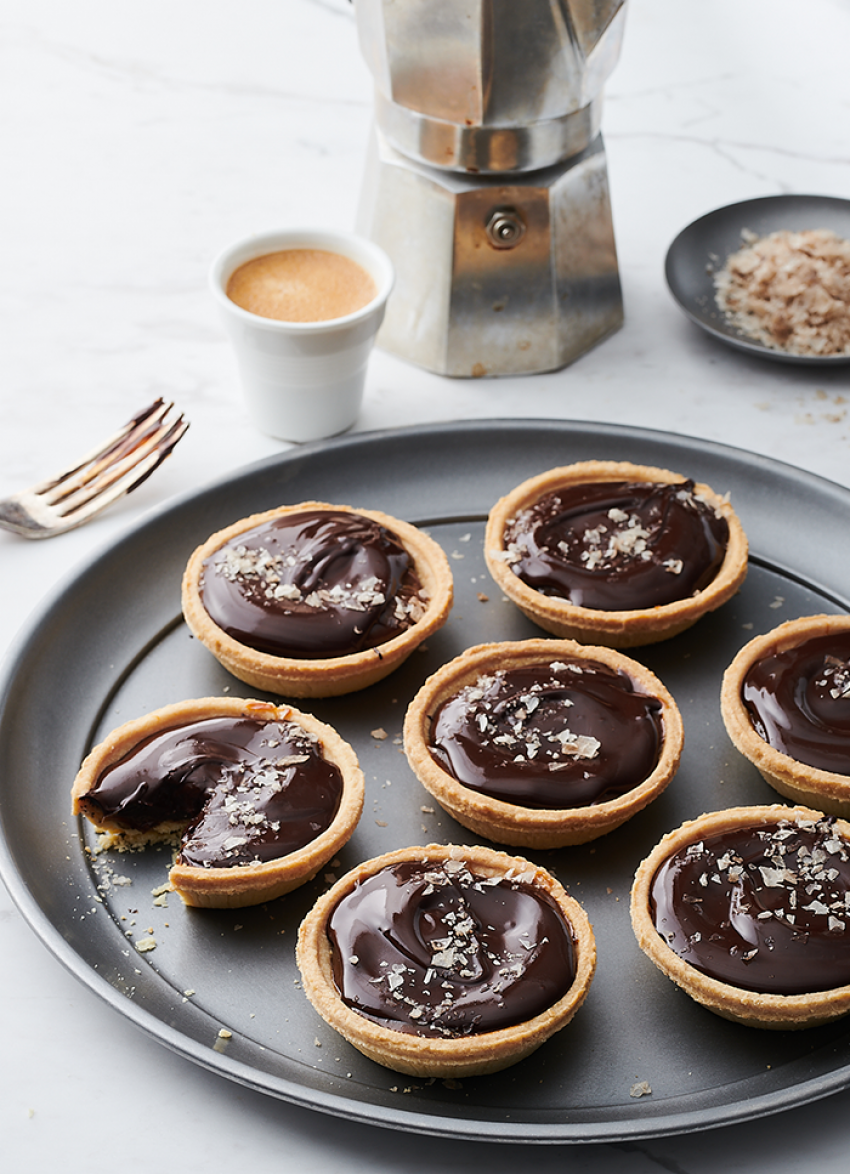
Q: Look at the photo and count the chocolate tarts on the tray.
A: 7